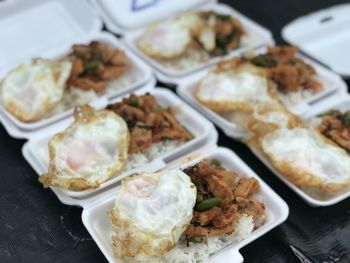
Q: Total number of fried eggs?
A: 6